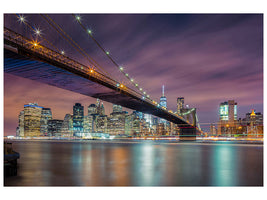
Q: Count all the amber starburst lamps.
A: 3